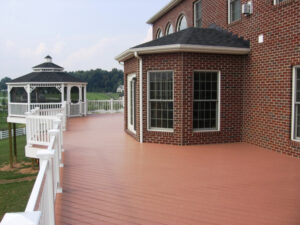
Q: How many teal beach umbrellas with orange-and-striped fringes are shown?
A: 0